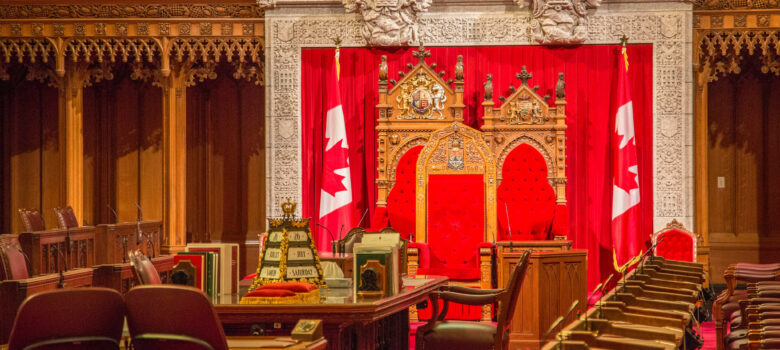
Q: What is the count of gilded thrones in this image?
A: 3